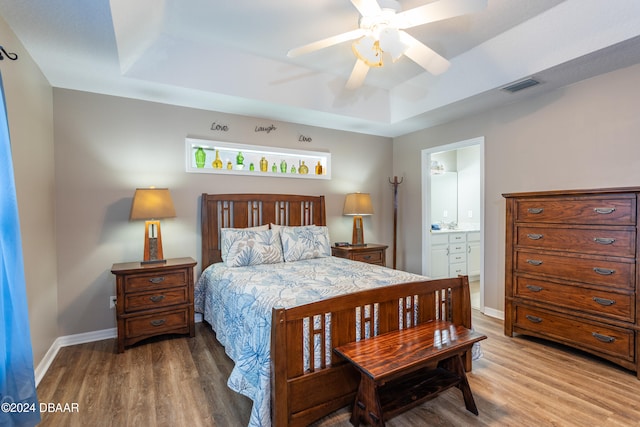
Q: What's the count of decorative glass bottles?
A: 11